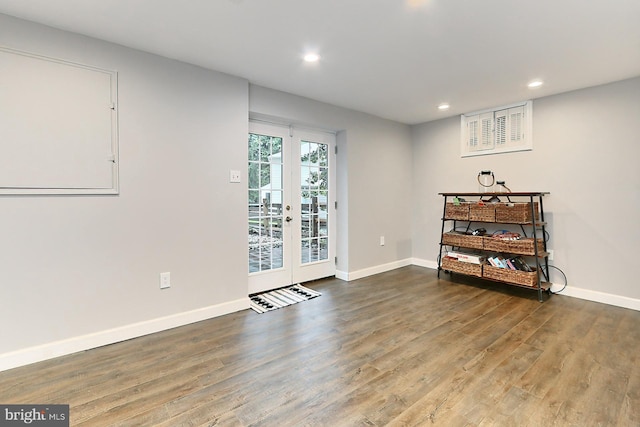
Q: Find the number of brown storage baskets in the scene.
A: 7